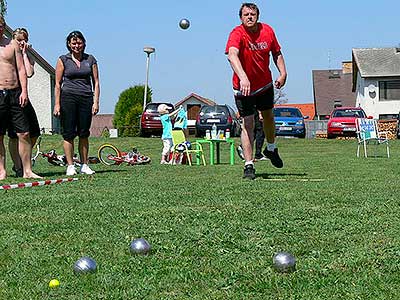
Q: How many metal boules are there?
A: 4